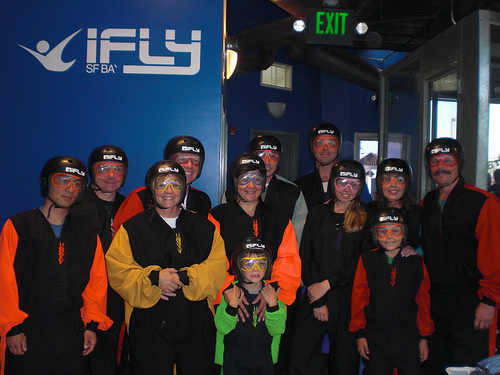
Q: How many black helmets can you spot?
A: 12